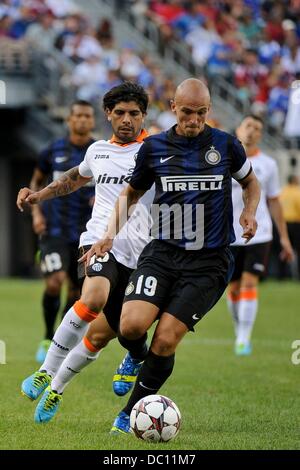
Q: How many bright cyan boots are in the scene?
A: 4